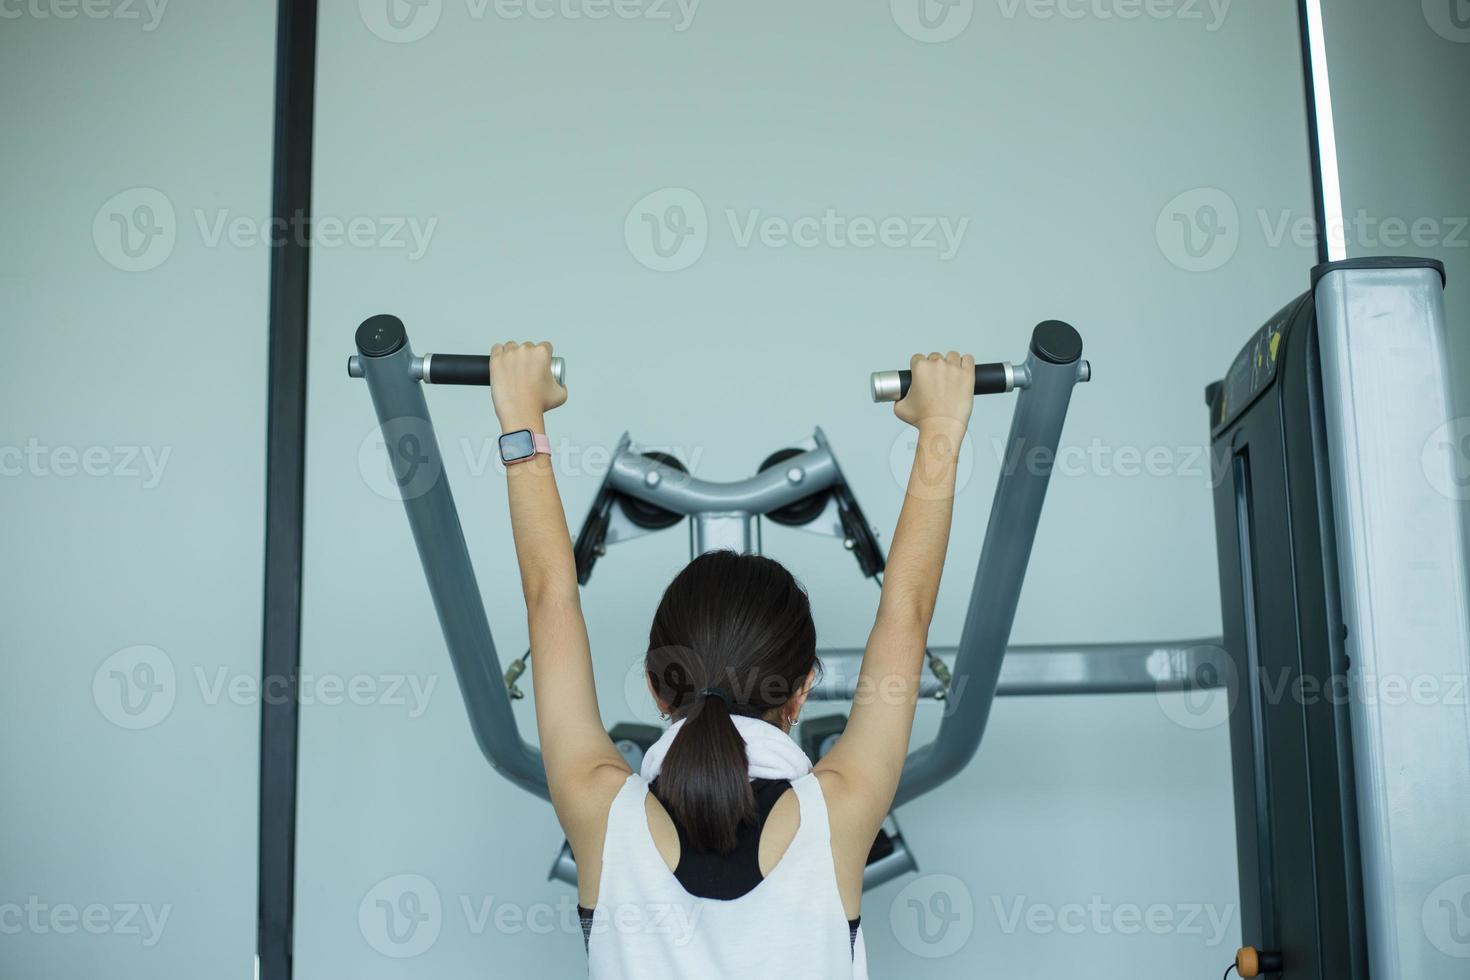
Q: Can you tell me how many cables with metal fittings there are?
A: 2